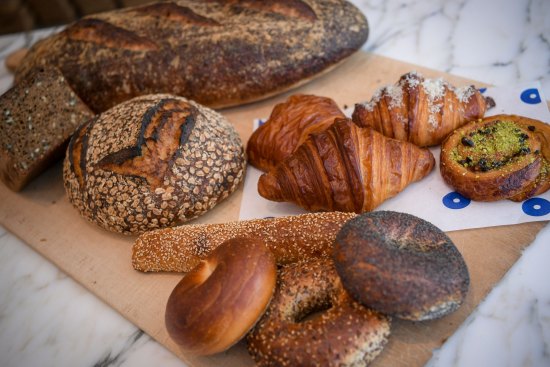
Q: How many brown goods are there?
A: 11